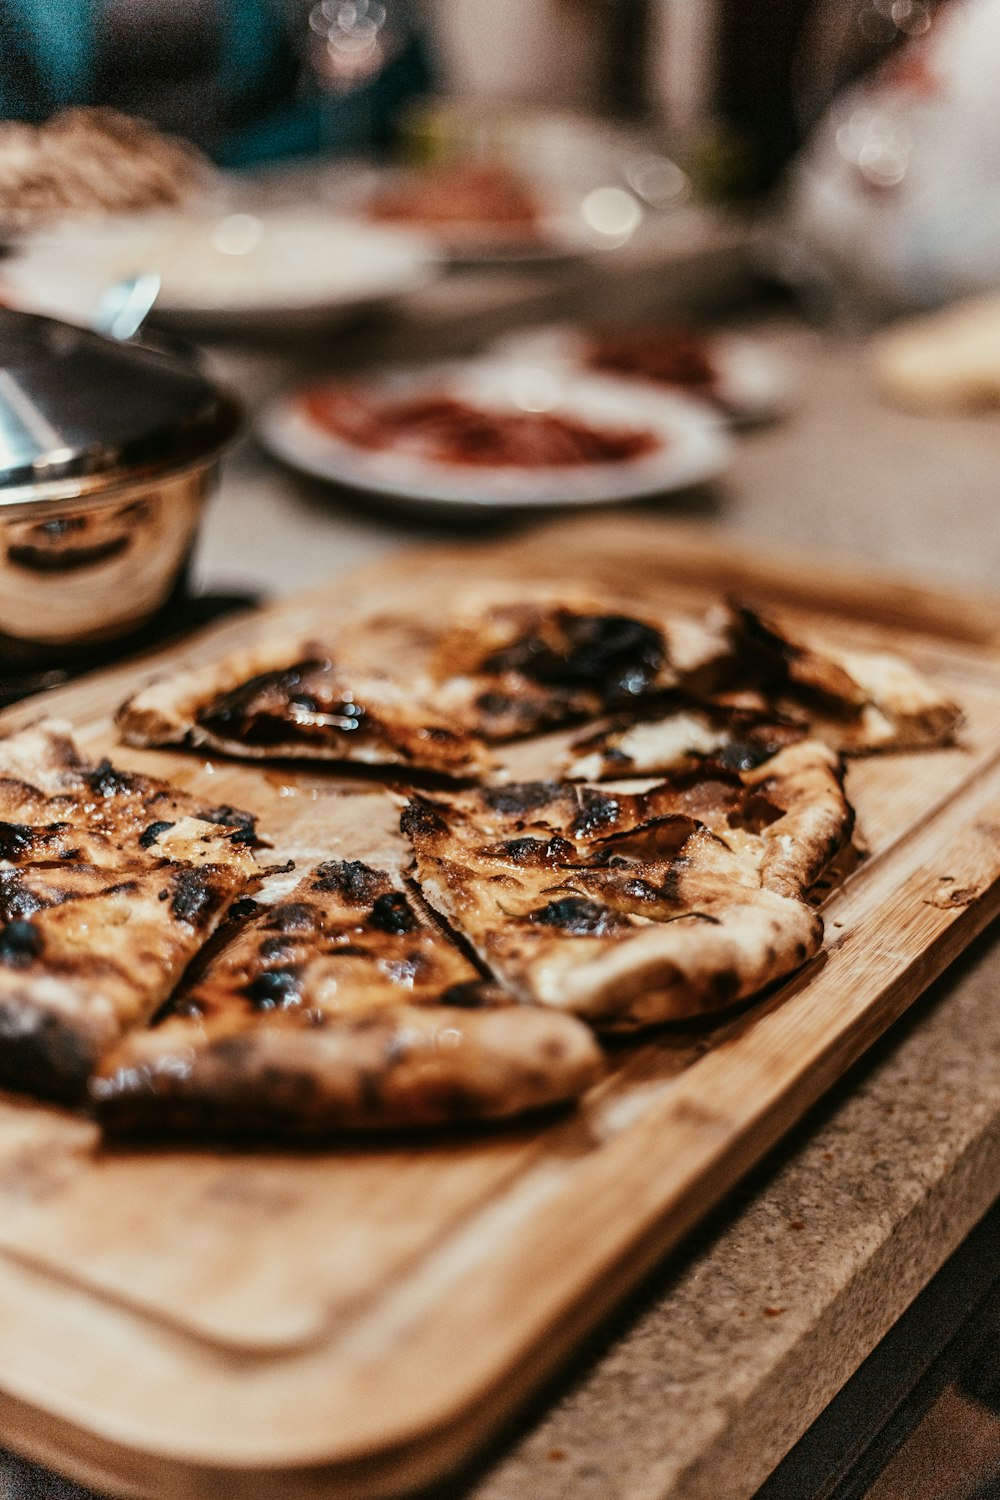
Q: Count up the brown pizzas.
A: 1